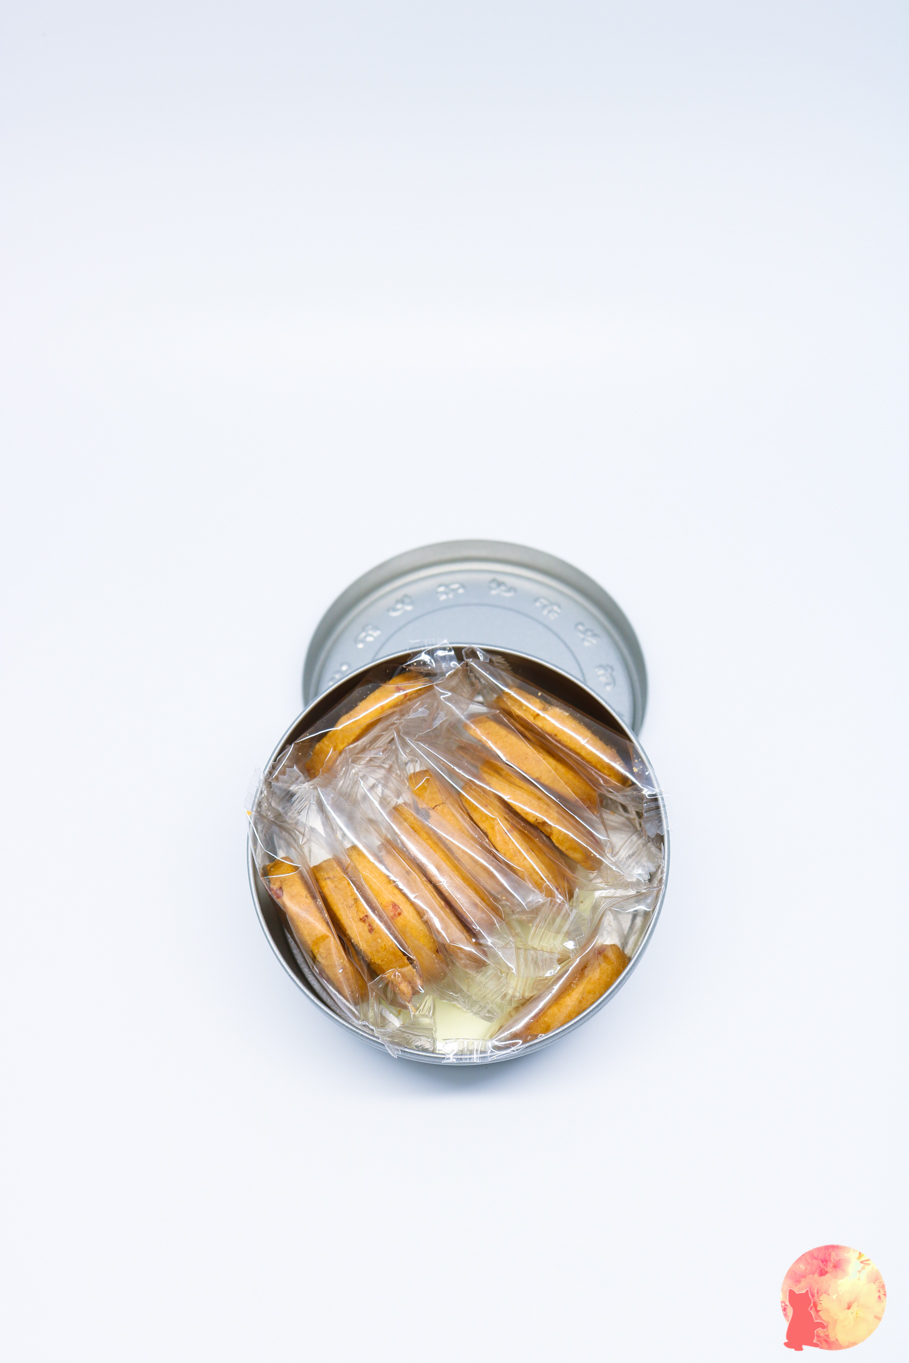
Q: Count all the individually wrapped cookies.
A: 12